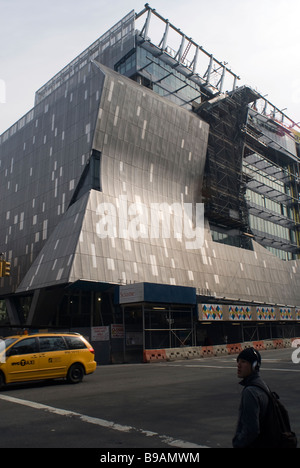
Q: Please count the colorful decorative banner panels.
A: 5